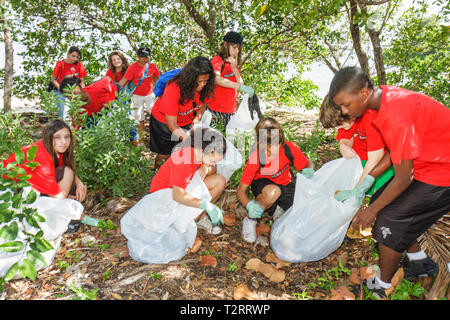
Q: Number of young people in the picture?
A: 11